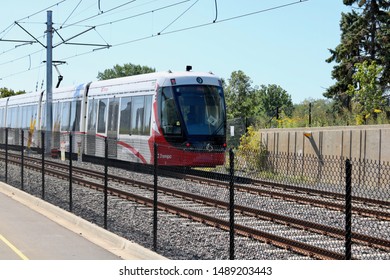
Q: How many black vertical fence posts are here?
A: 8